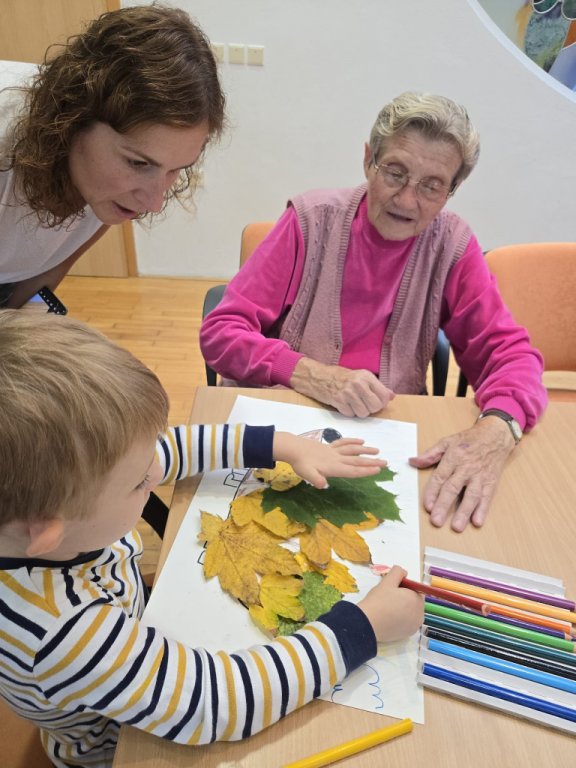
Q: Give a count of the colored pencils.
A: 11